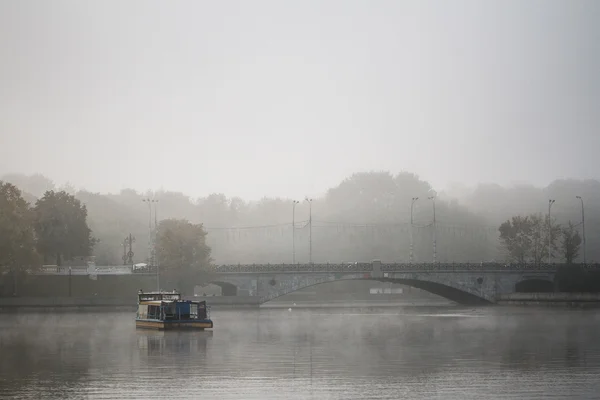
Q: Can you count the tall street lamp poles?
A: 8